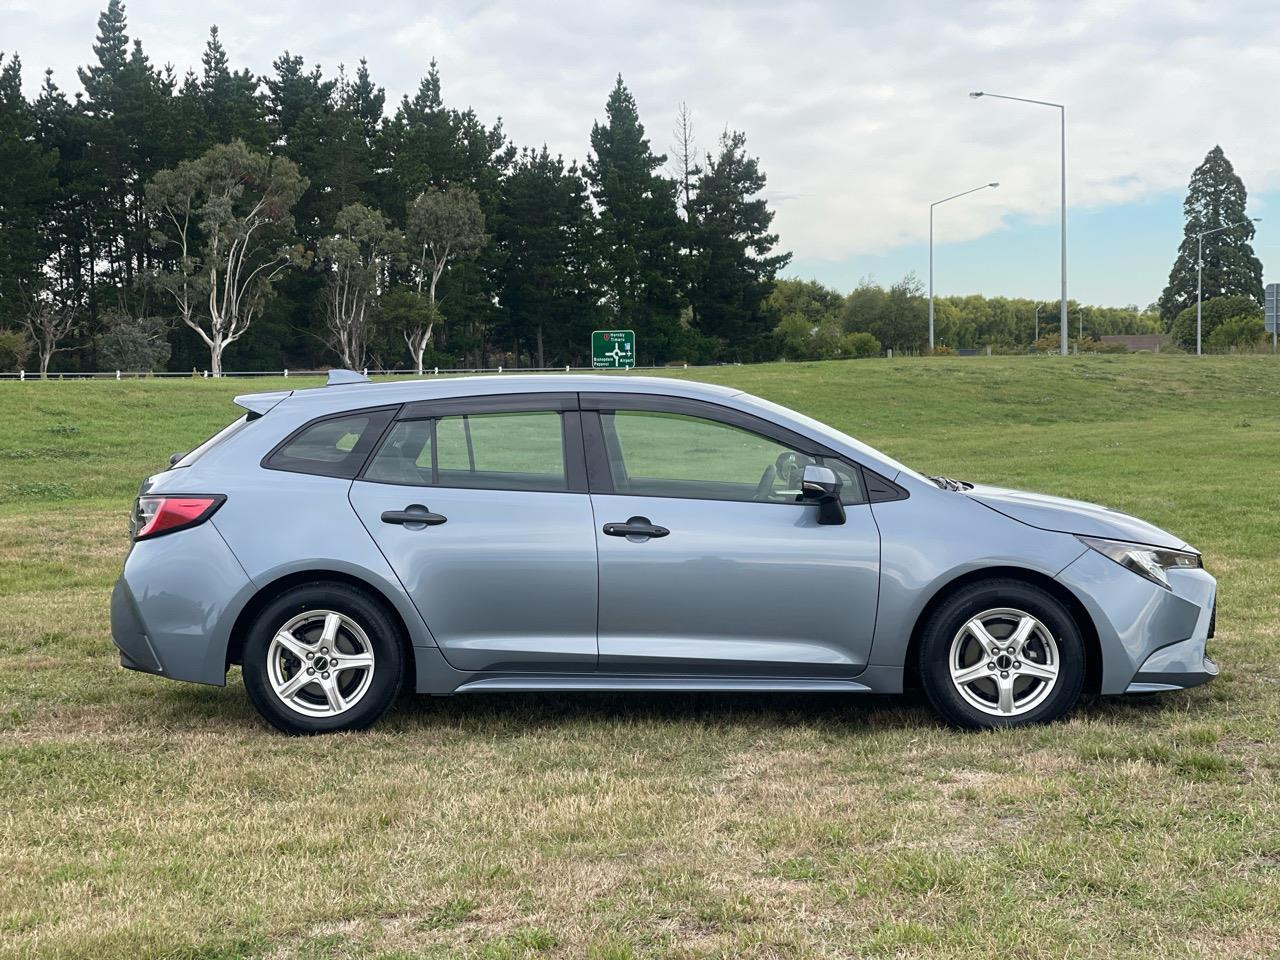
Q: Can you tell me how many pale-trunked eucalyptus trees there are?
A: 3